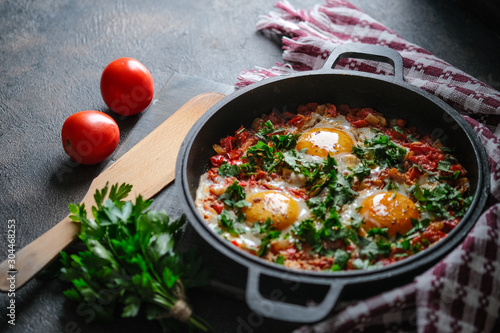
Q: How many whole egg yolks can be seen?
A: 3